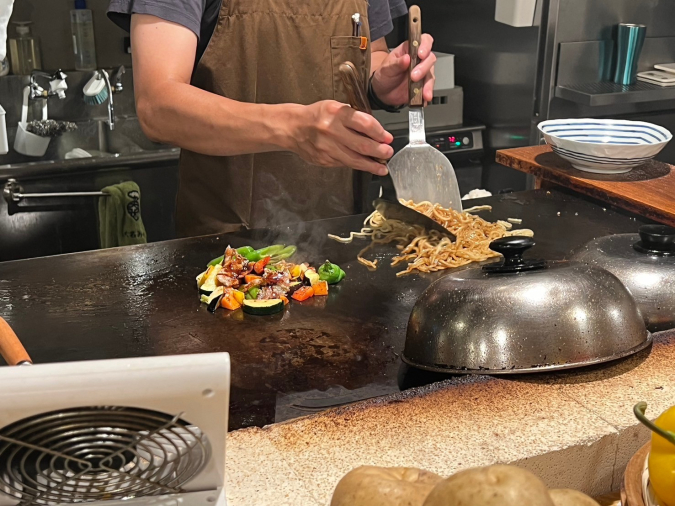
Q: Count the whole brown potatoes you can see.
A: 3